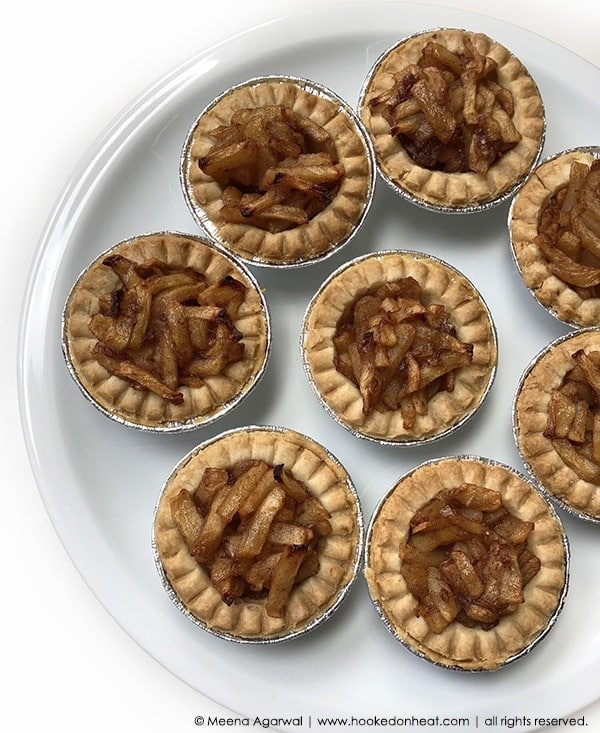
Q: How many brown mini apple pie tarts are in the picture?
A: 8